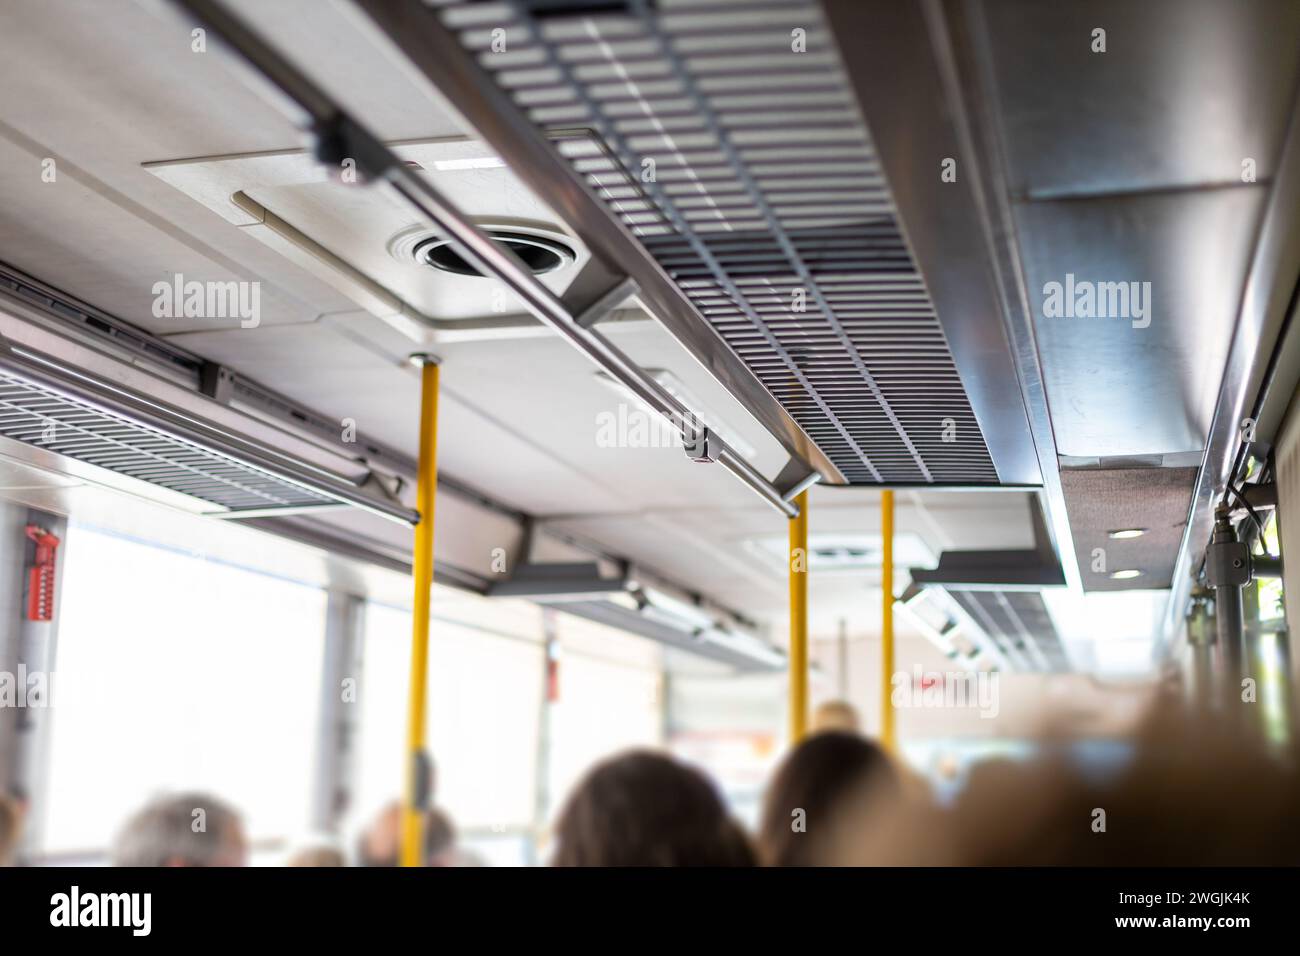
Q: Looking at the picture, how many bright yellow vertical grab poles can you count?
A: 3